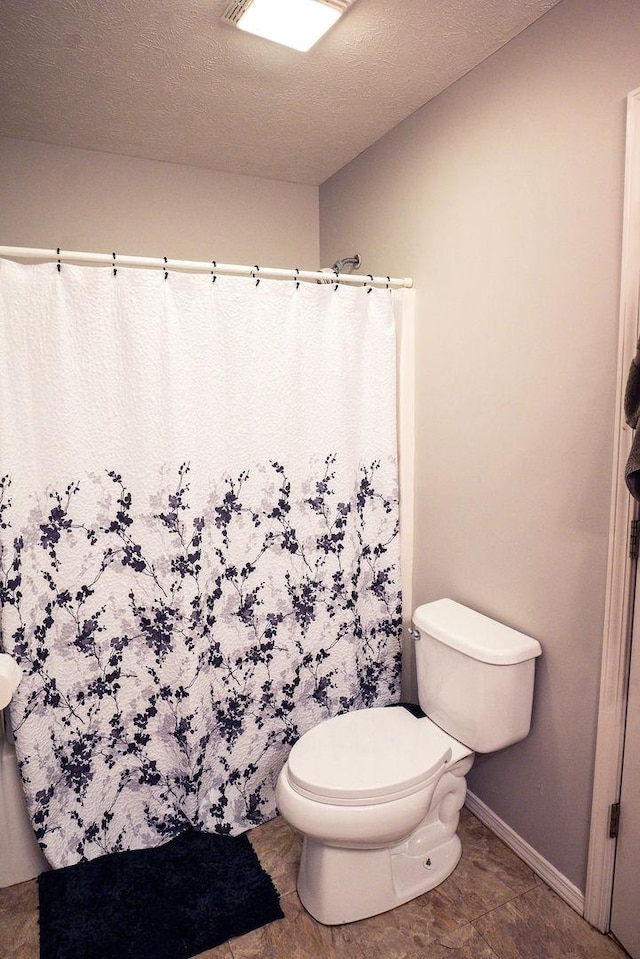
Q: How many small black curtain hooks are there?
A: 9